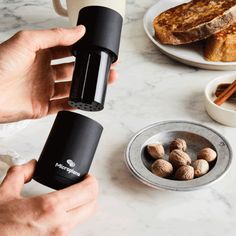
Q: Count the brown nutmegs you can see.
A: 7